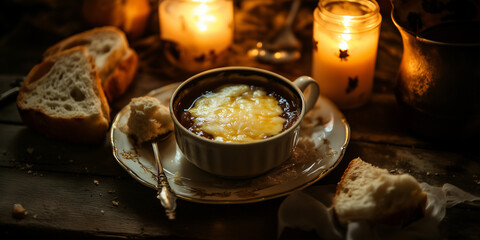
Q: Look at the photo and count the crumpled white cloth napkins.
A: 1